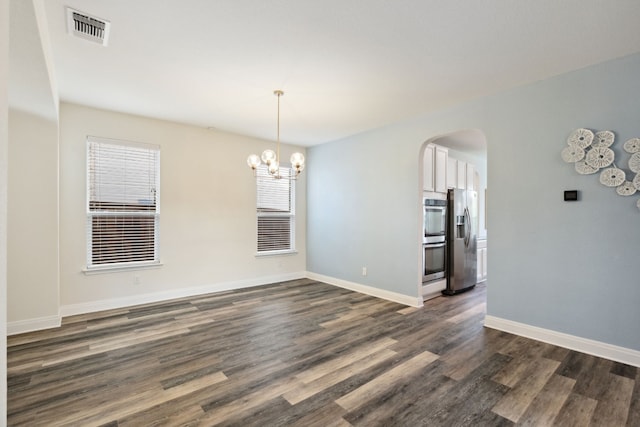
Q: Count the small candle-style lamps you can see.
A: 5